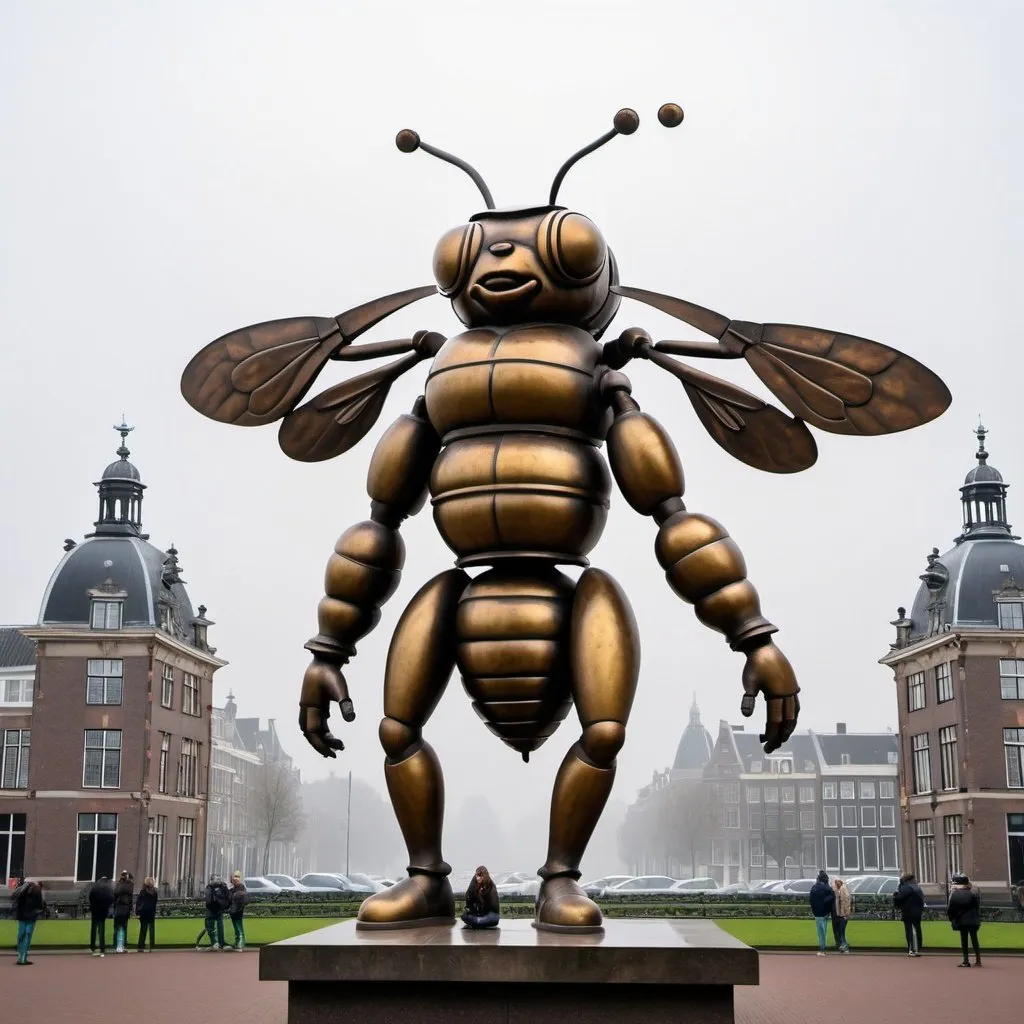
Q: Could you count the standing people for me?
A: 10